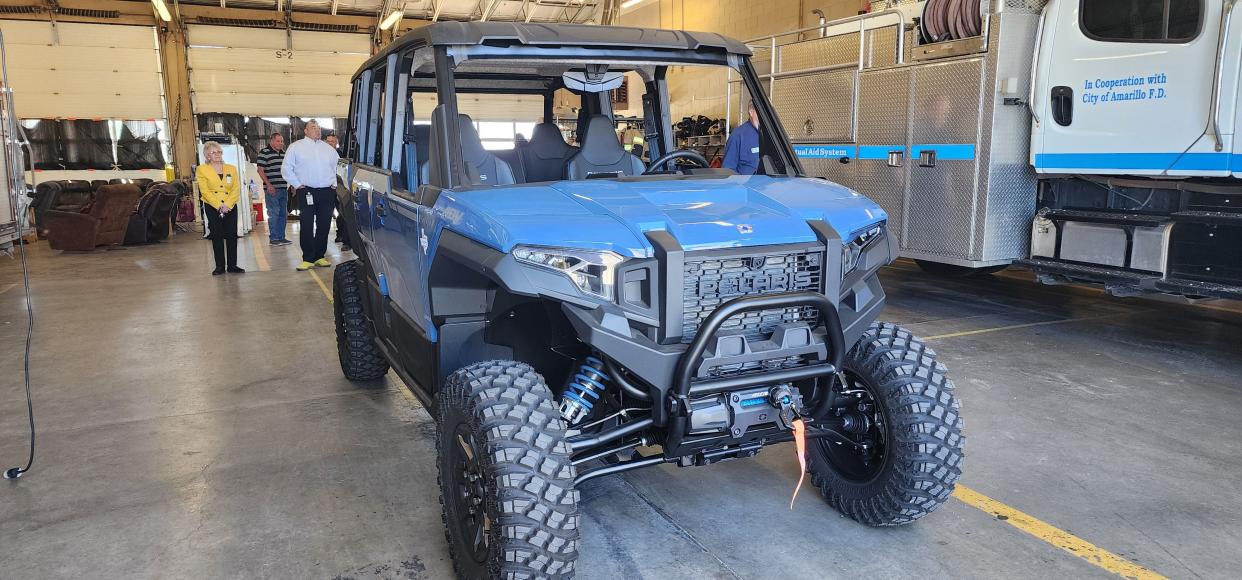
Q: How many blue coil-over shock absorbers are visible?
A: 1